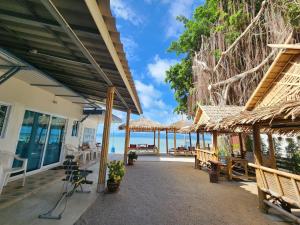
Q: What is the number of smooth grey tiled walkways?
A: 1